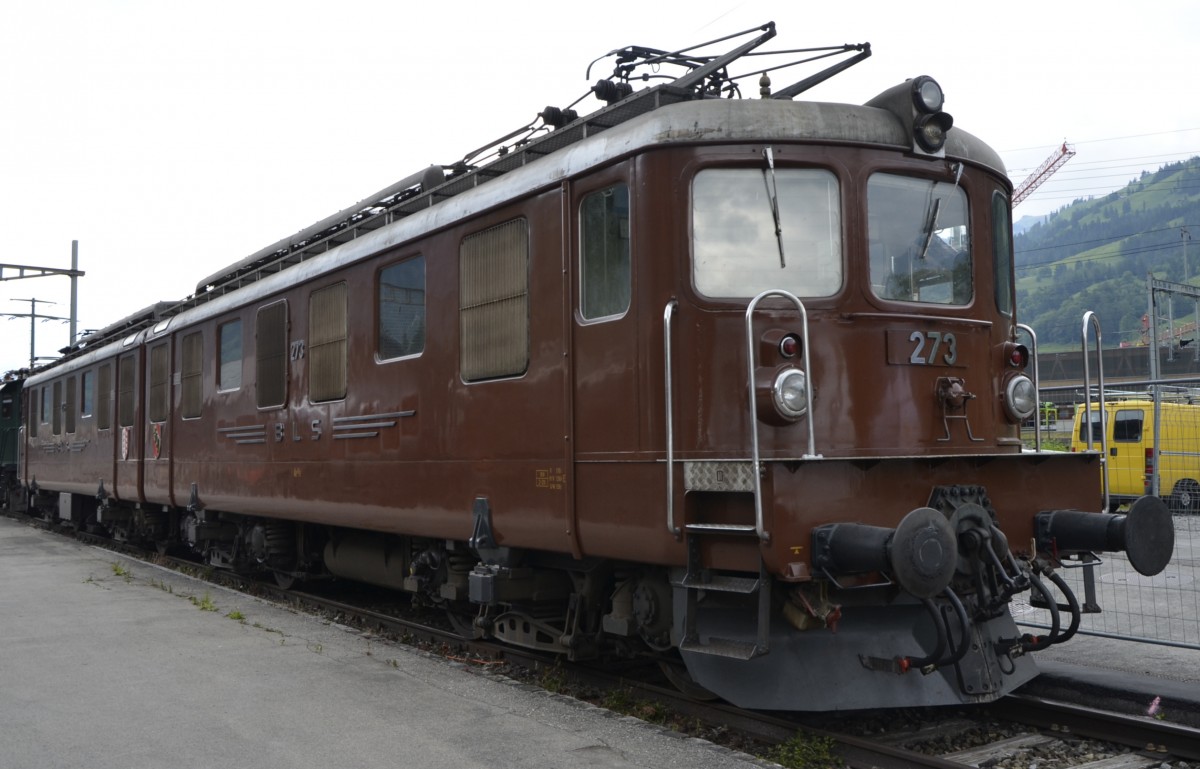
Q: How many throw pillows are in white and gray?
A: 0